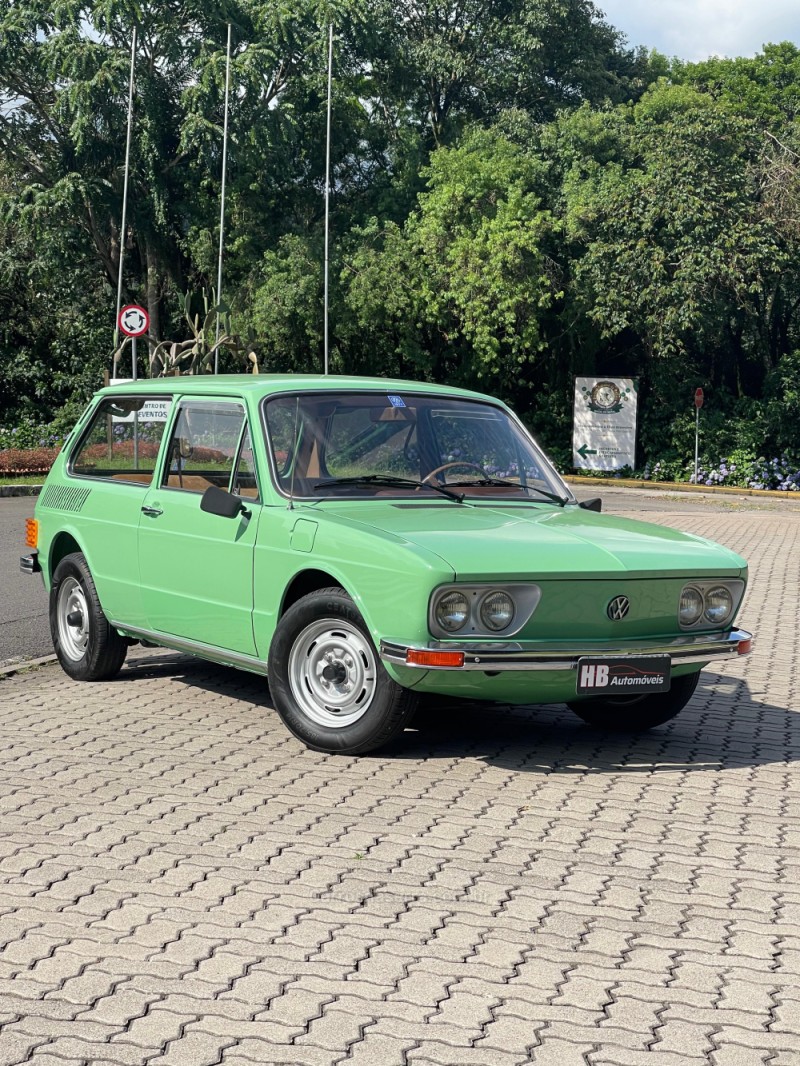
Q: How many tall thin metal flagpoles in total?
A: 3